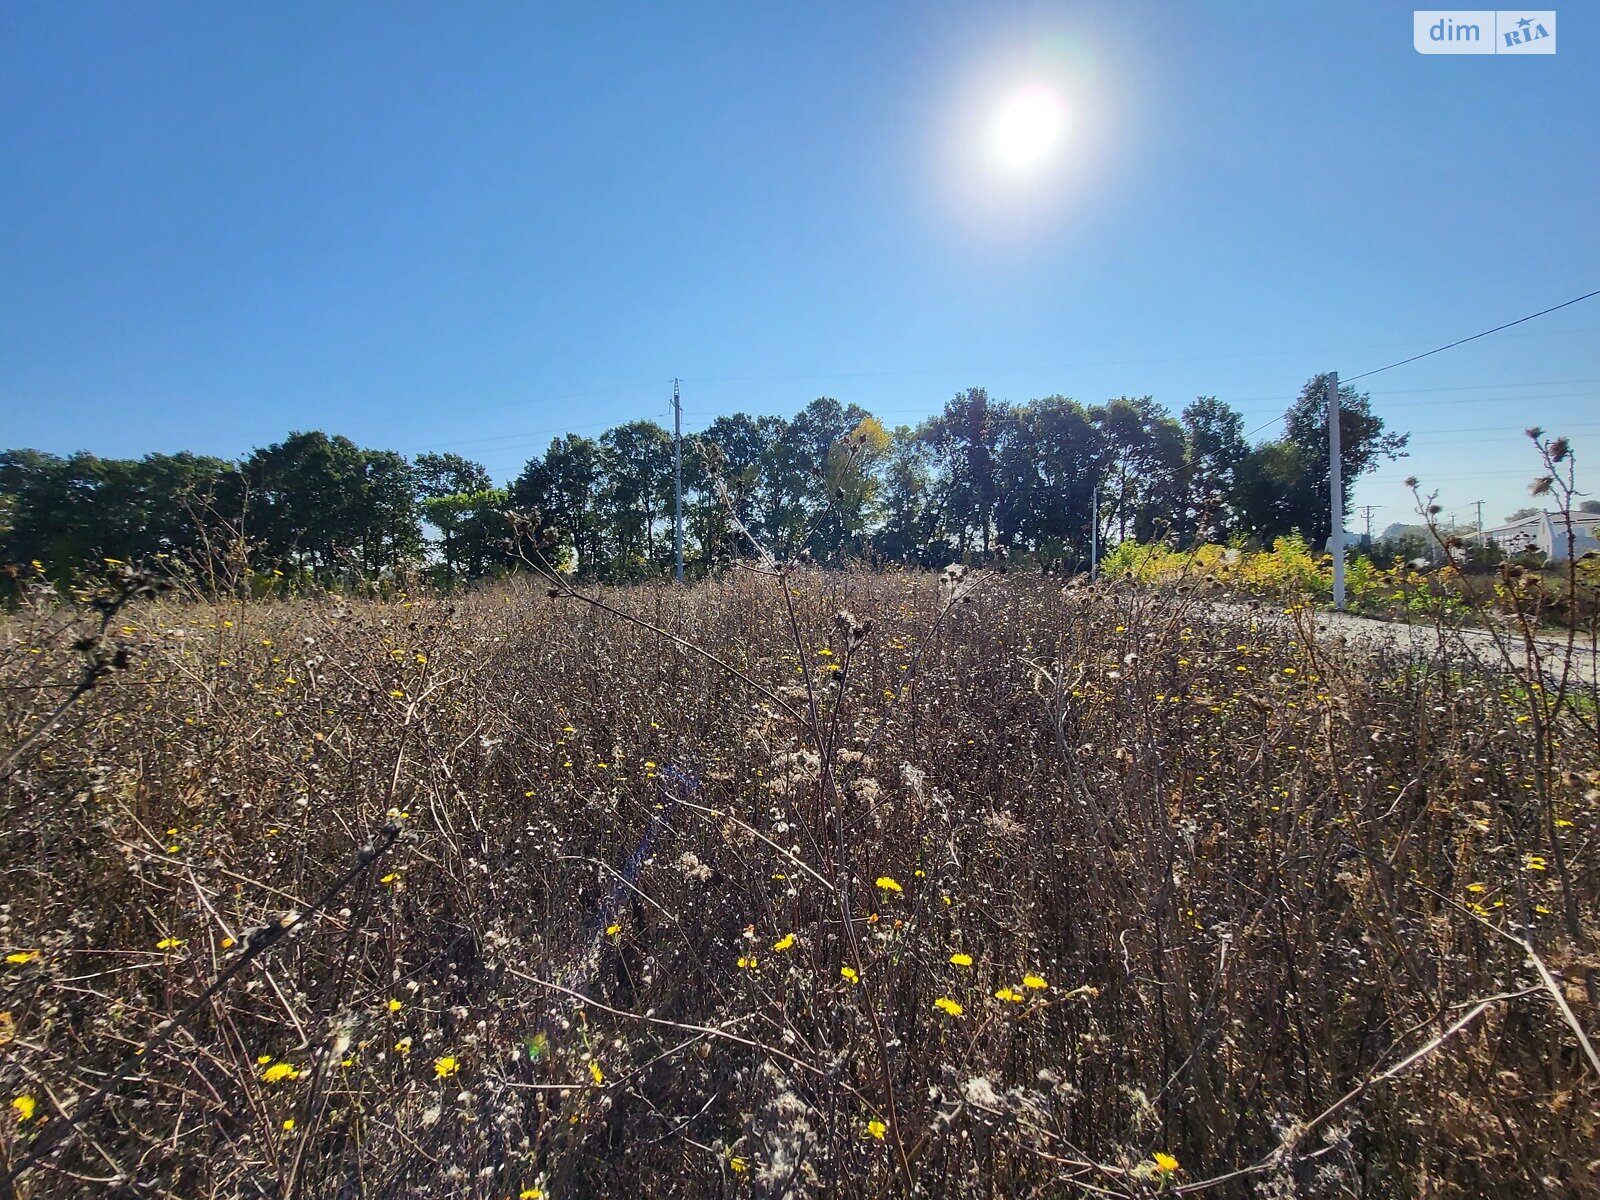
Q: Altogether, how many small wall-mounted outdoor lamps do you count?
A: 0